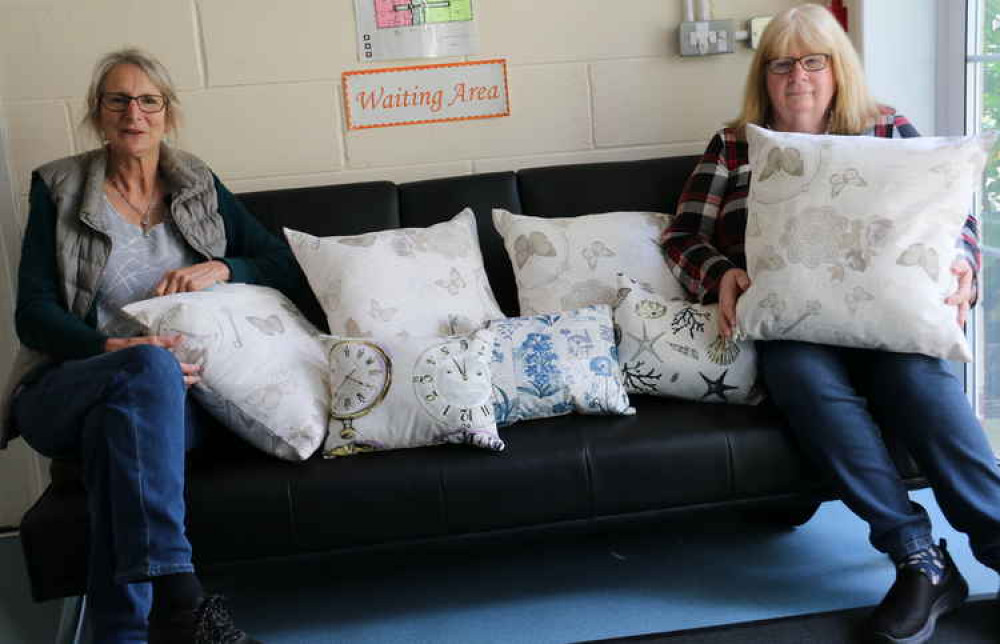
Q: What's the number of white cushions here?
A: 7